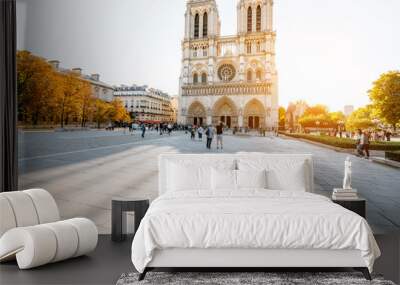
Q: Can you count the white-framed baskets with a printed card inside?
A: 0